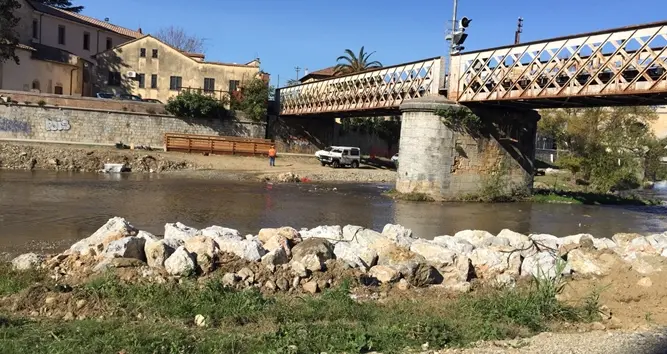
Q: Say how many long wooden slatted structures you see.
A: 1